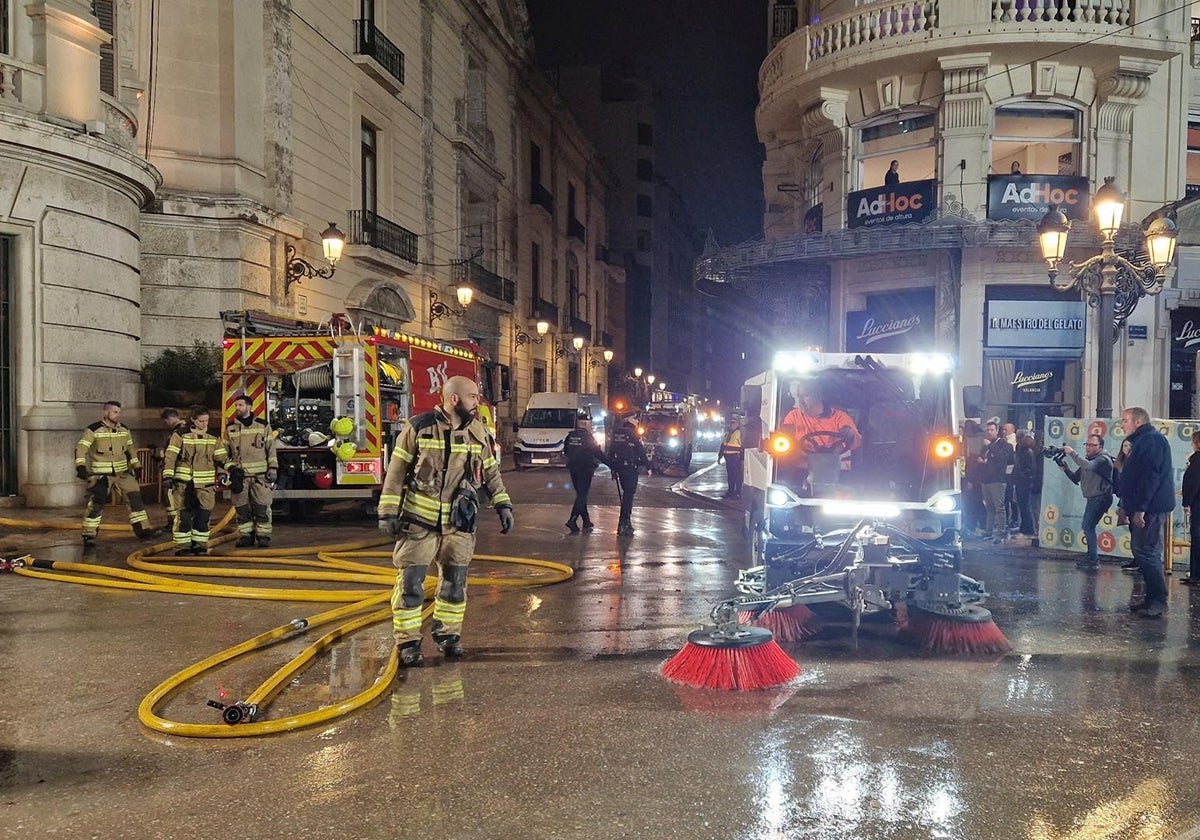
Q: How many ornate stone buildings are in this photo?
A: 2